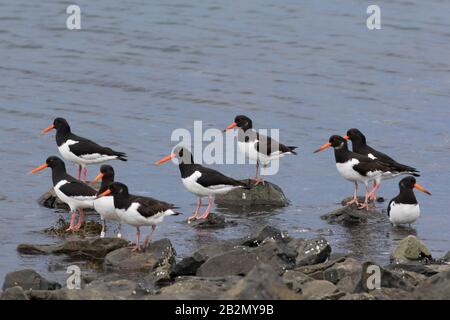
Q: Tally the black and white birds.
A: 9